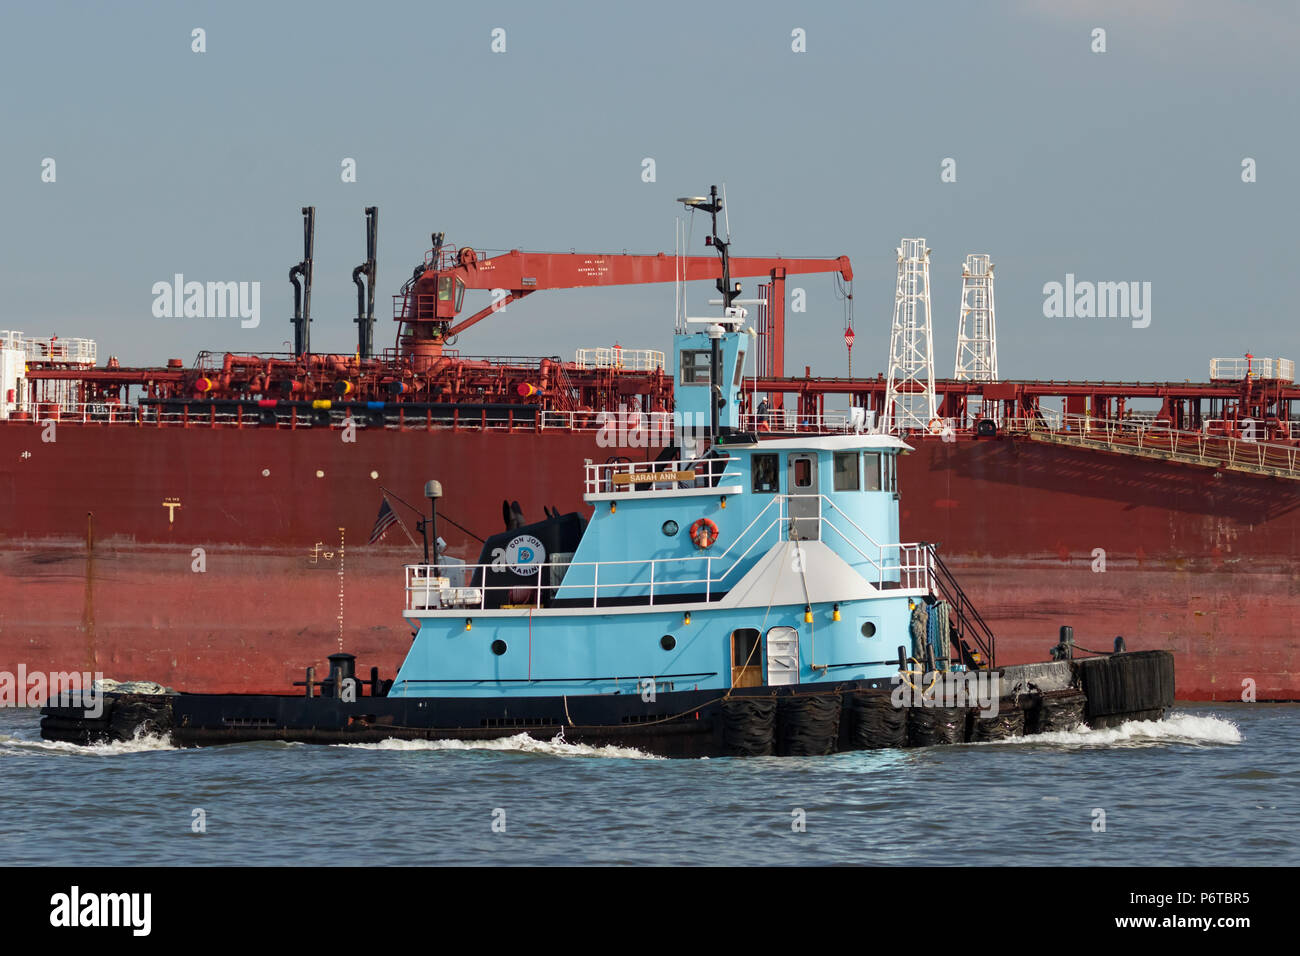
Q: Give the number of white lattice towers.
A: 2